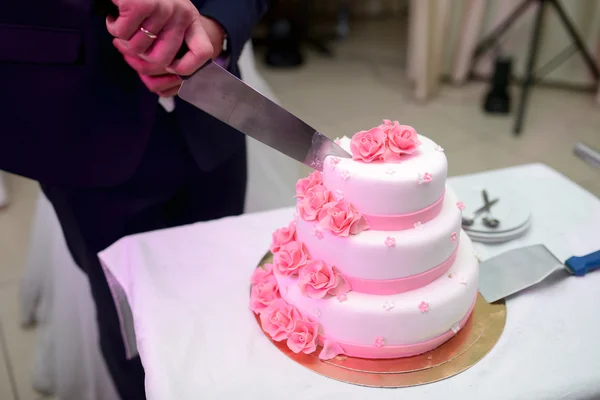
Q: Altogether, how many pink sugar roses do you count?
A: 12